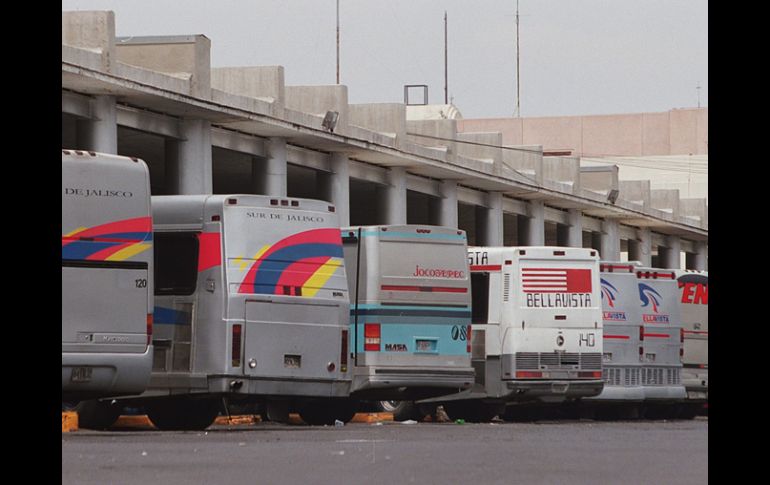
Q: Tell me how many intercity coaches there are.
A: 7